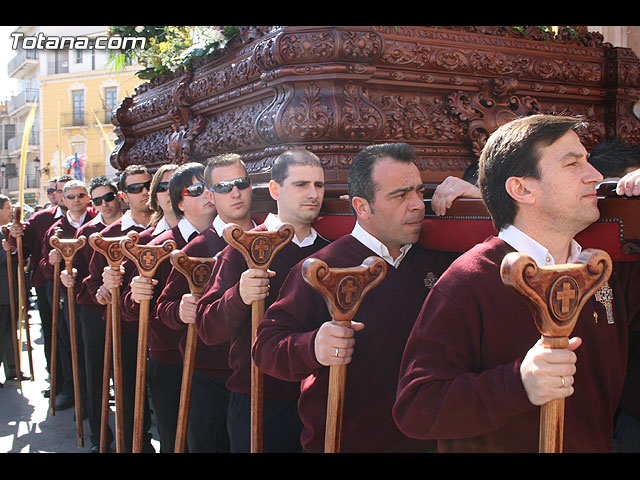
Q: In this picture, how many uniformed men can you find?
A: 11